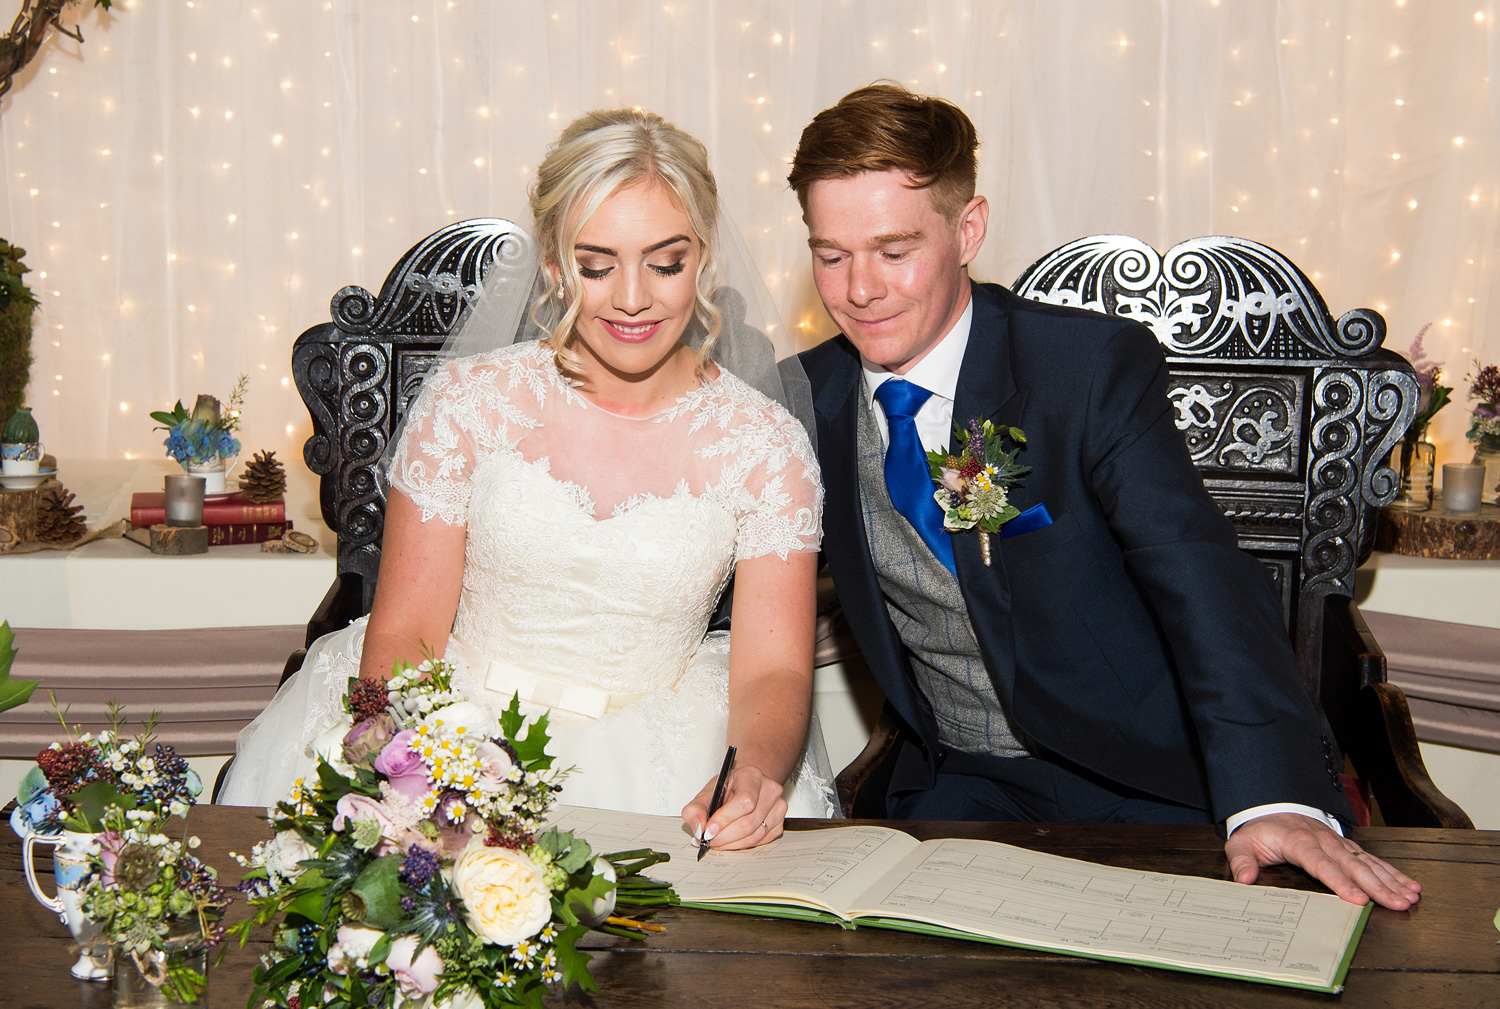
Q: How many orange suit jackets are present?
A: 0